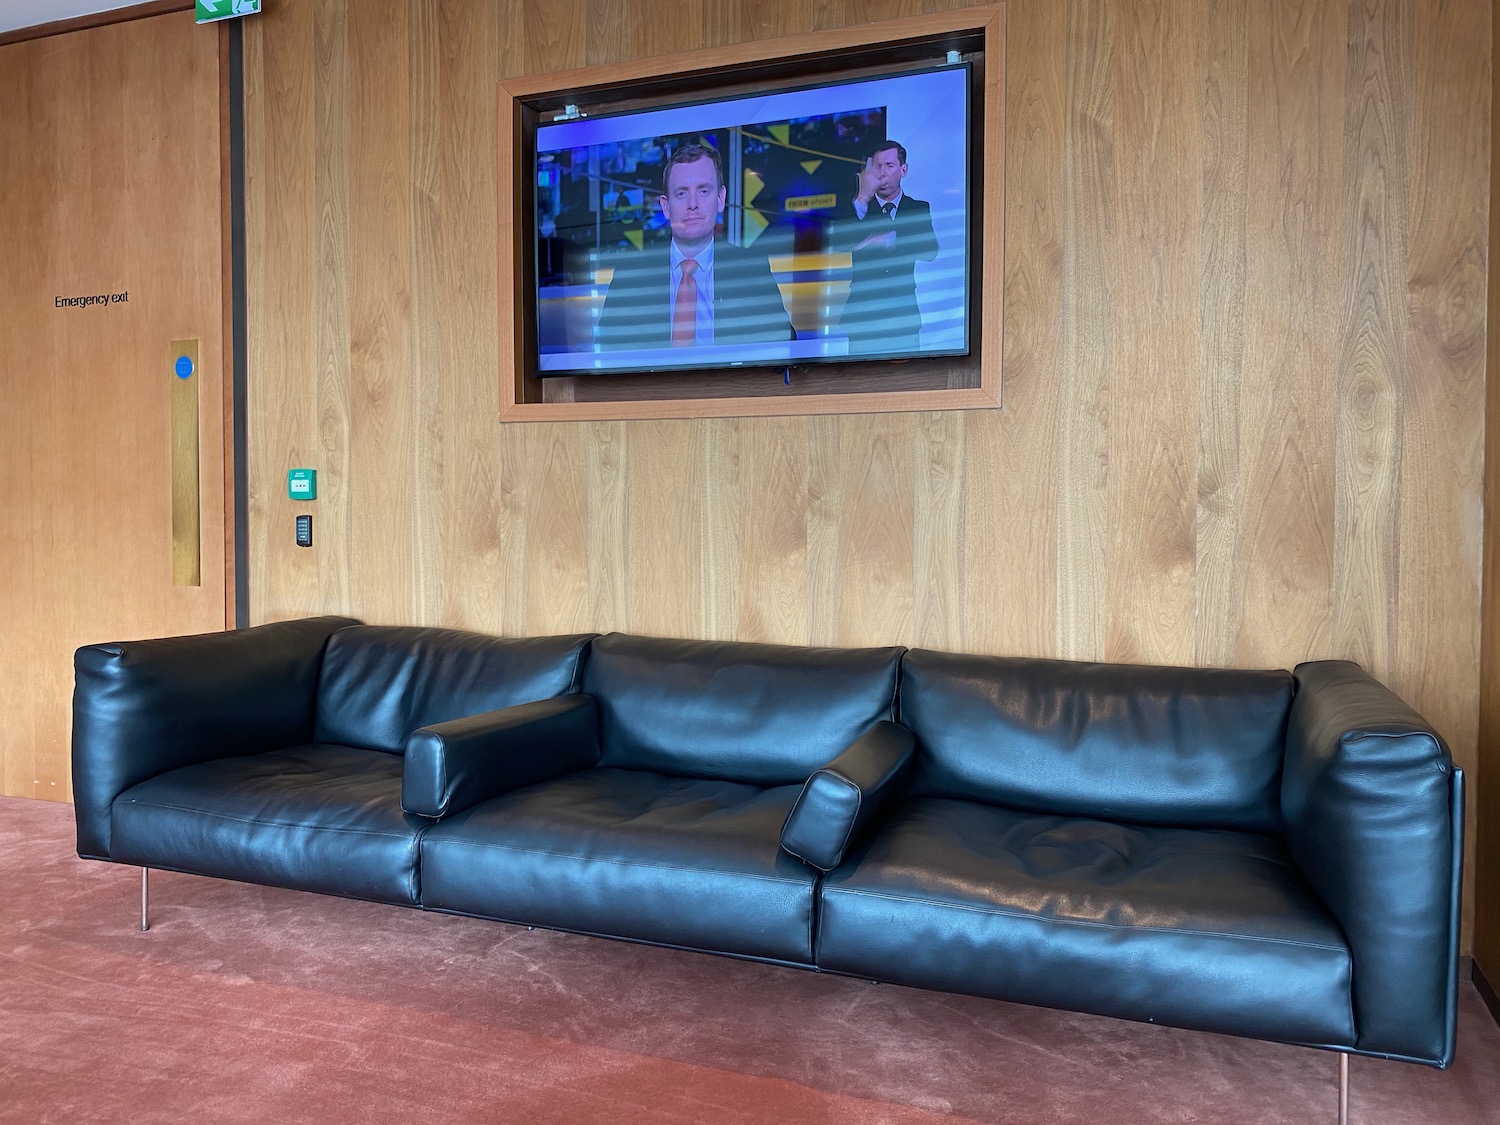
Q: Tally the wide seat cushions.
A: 3